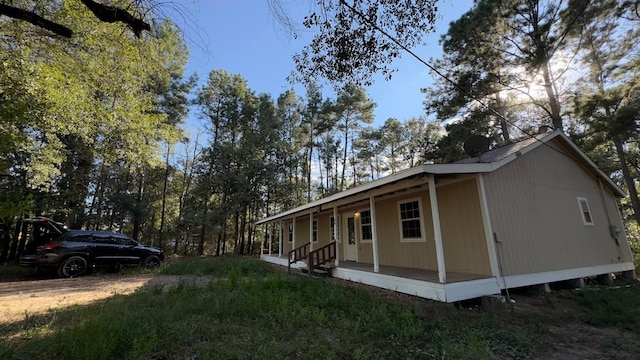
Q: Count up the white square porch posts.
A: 8